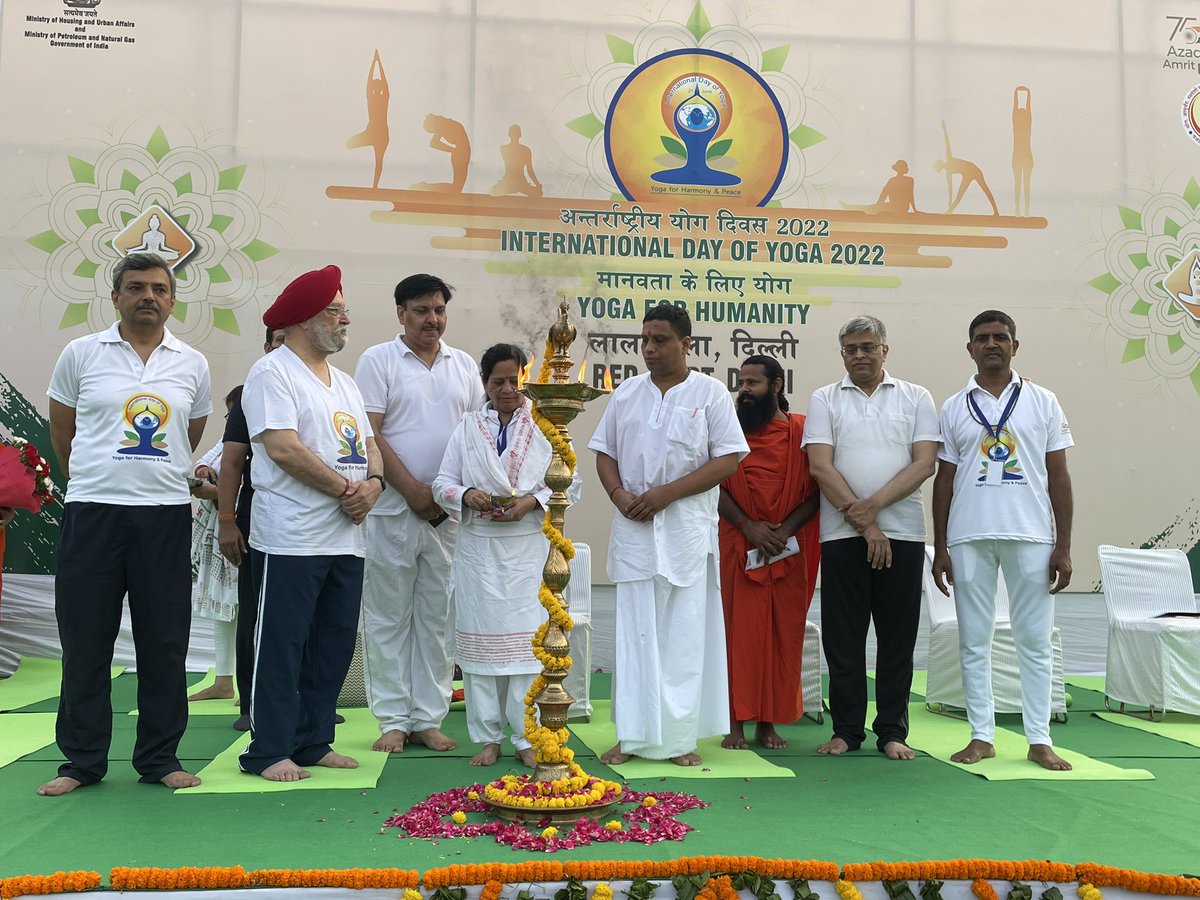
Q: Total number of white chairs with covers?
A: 4